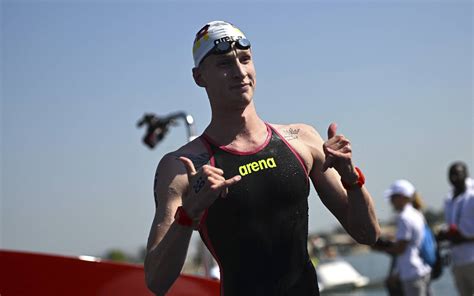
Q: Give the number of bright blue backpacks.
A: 1